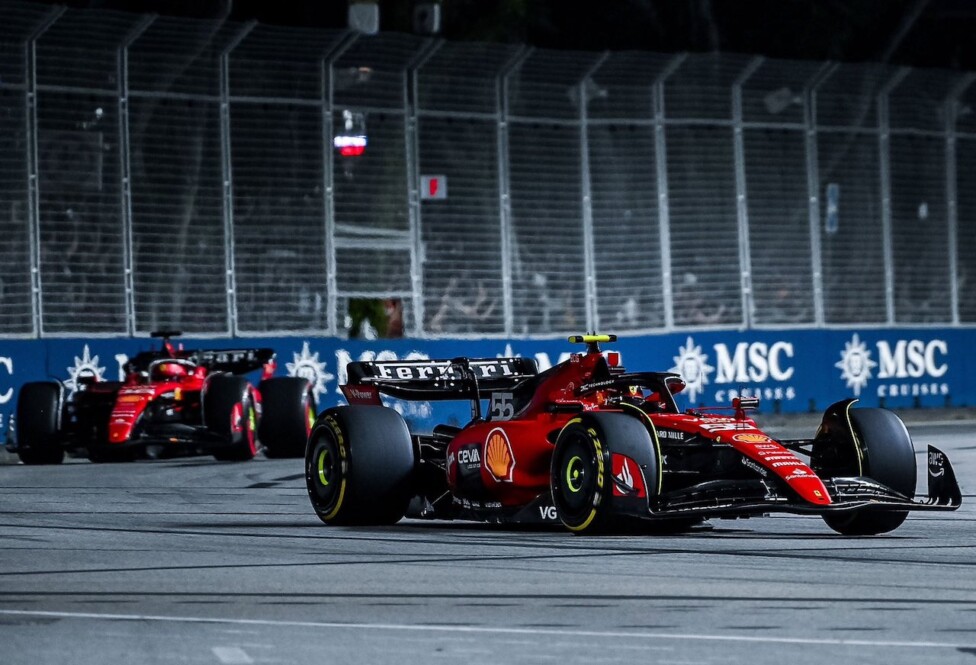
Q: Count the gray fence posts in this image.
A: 12